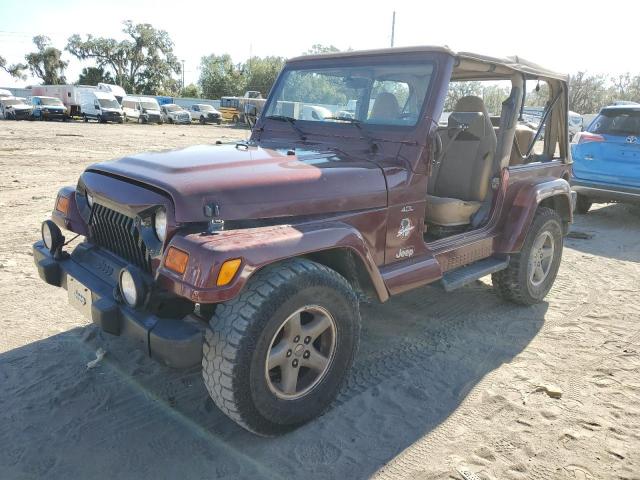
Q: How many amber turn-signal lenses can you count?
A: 3